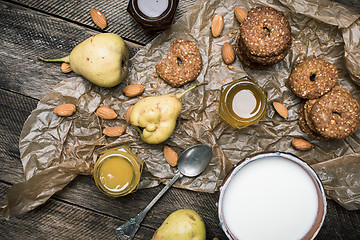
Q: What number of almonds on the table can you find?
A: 13